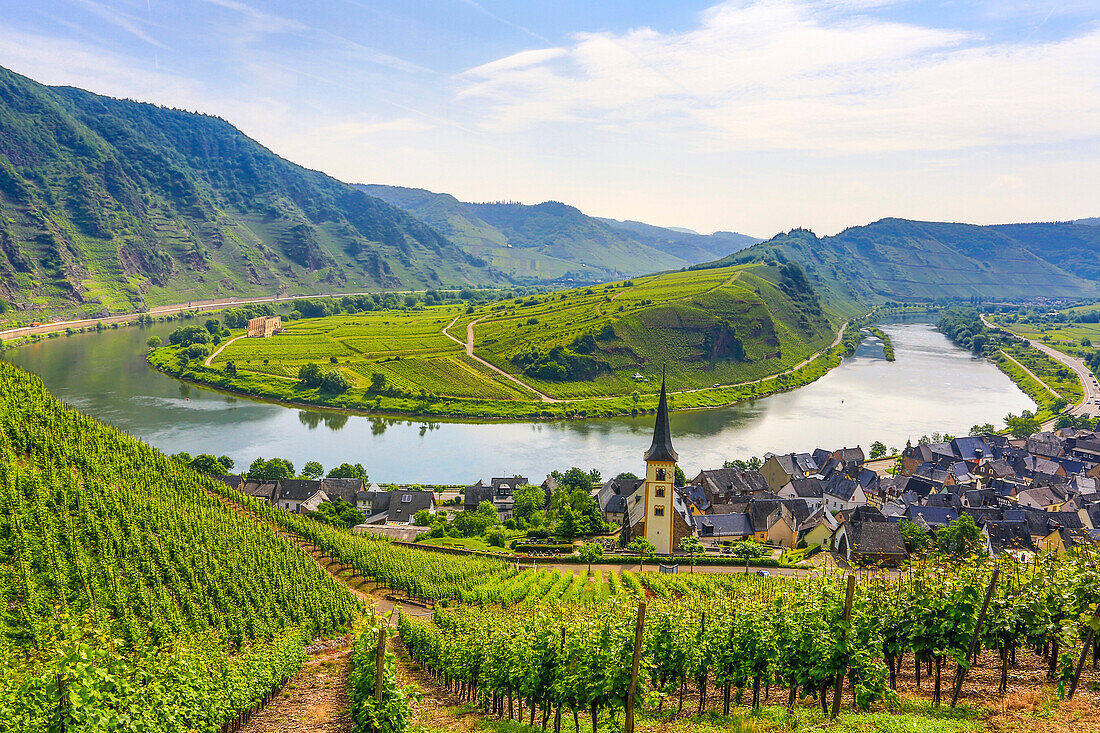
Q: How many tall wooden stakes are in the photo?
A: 5